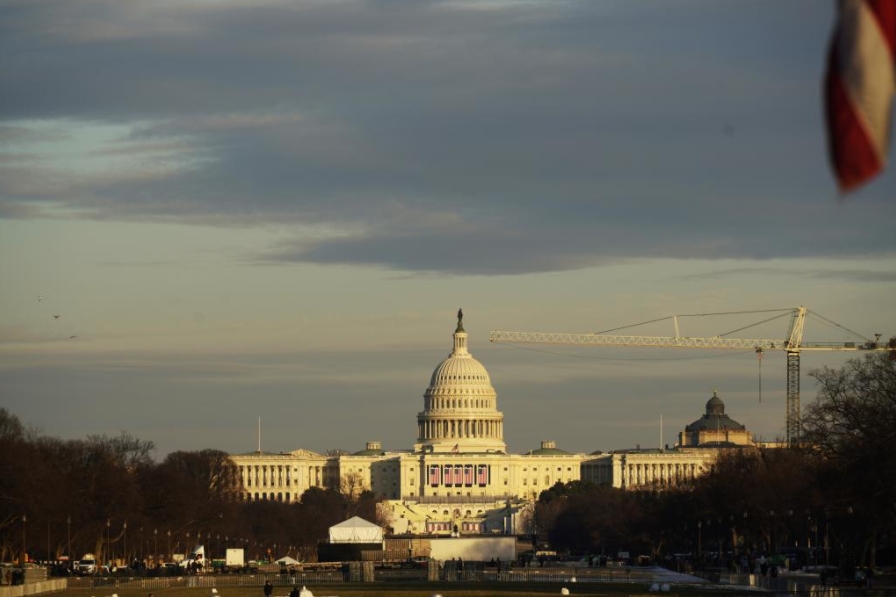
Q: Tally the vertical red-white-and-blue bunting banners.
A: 5